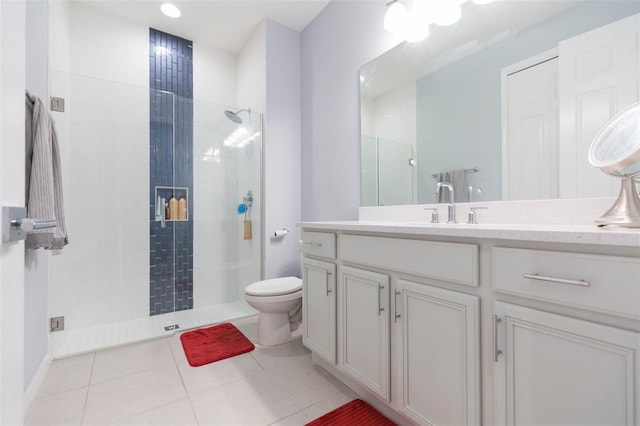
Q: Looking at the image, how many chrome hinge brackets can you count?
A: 2